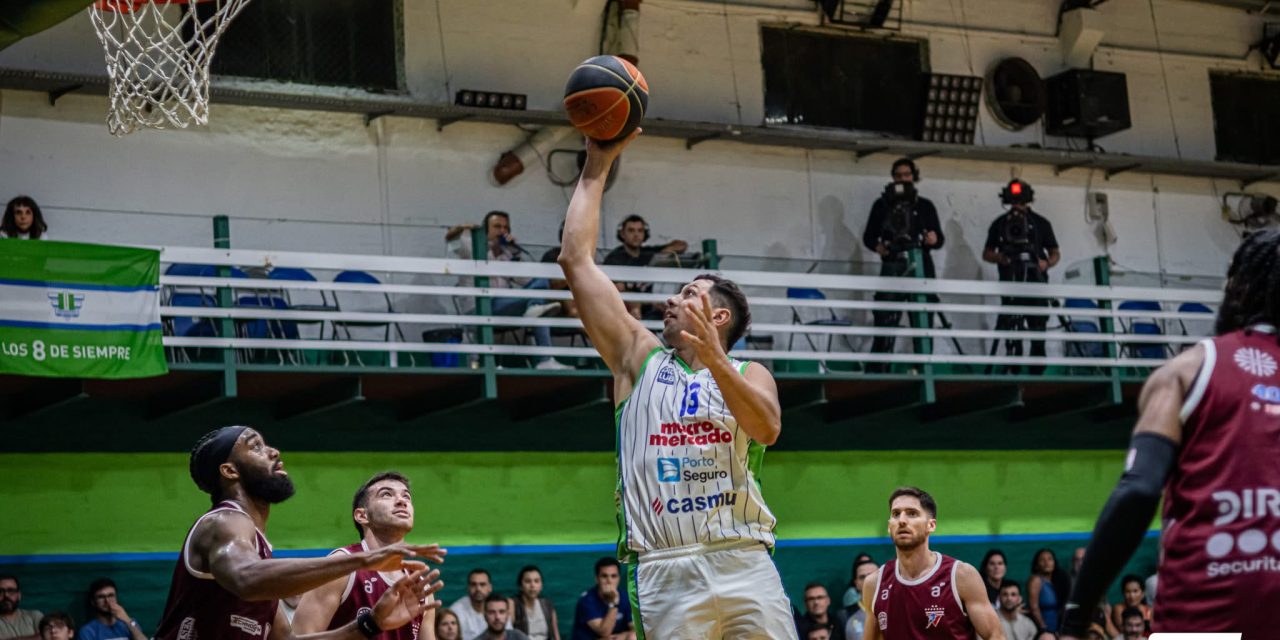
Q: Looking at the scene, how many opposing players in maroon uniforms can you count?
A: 4